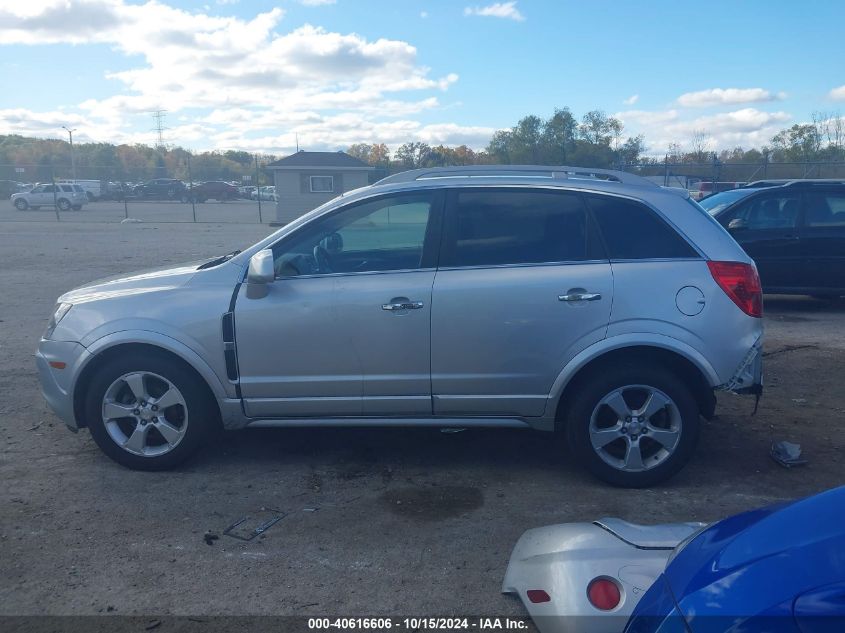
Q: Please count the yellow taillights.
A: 0